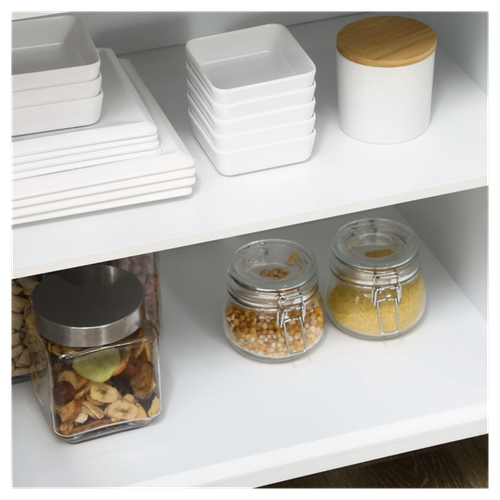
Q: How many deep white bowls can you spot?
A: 8